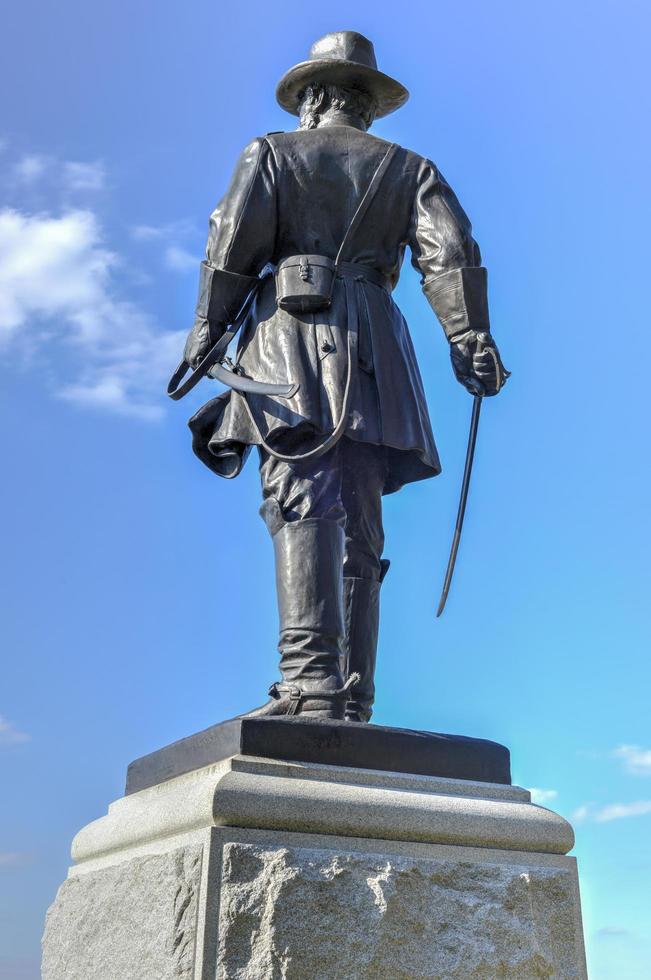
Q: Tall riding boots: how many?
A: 2